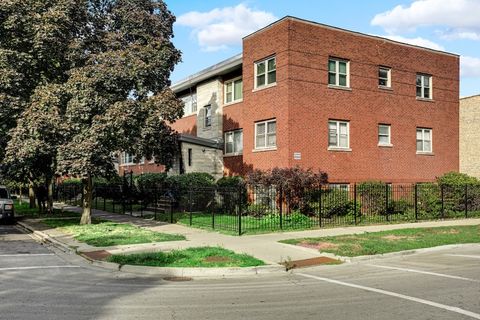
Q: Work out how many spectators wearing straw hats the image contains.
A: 0